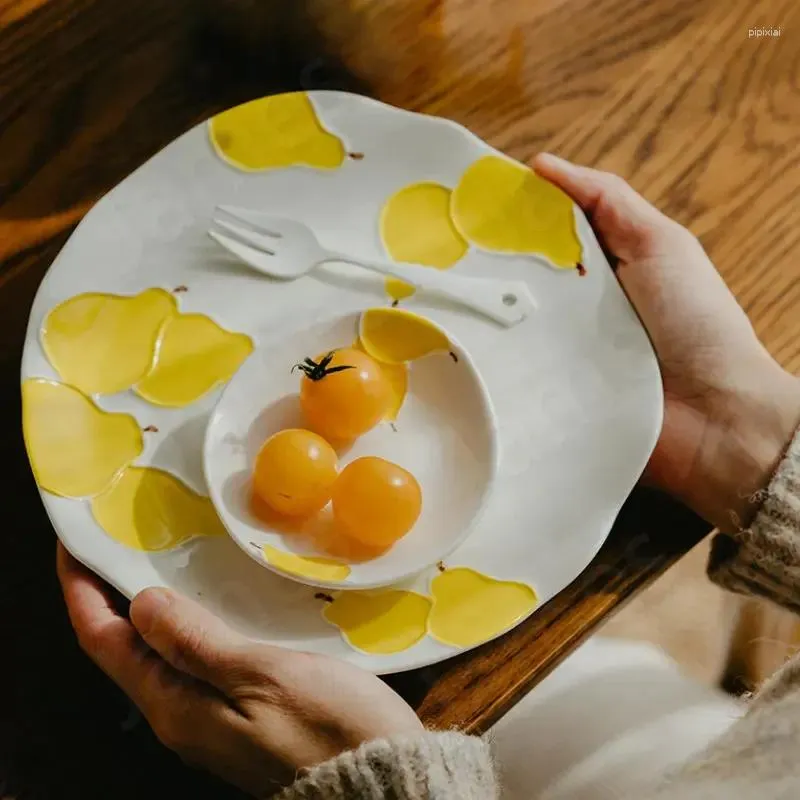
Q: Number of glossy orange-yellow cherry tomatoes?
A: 3